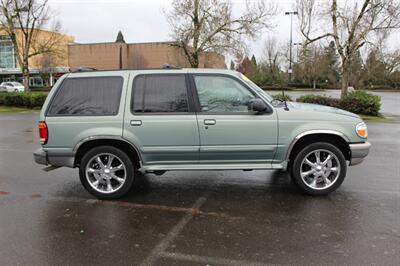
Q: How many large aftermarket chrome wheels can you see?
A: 2